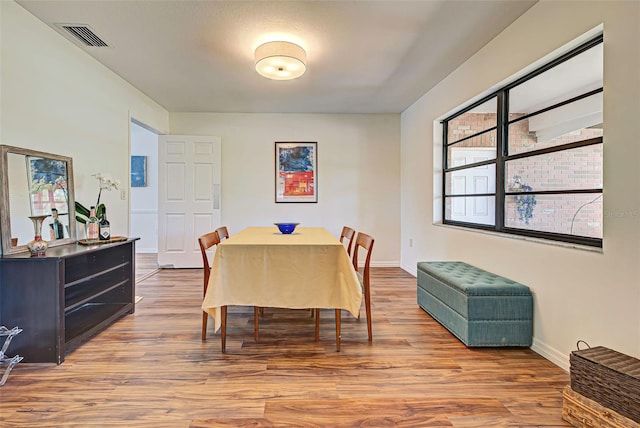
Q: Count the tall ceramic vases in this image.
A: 1